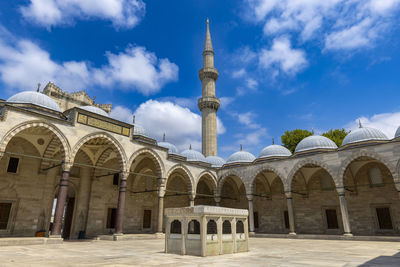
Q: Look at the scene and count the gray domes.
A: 11